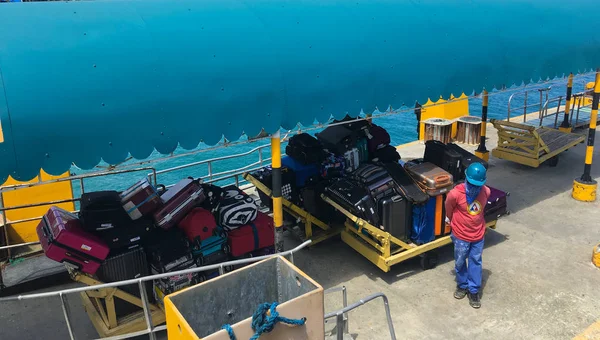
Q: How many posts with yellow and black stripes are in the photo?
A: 4